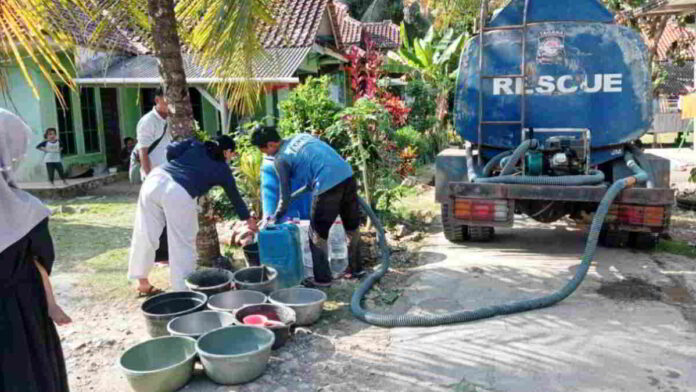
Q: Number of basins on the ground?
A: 9